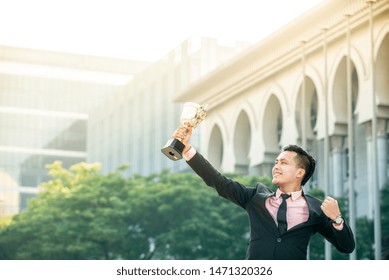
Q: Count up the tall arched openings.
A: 6